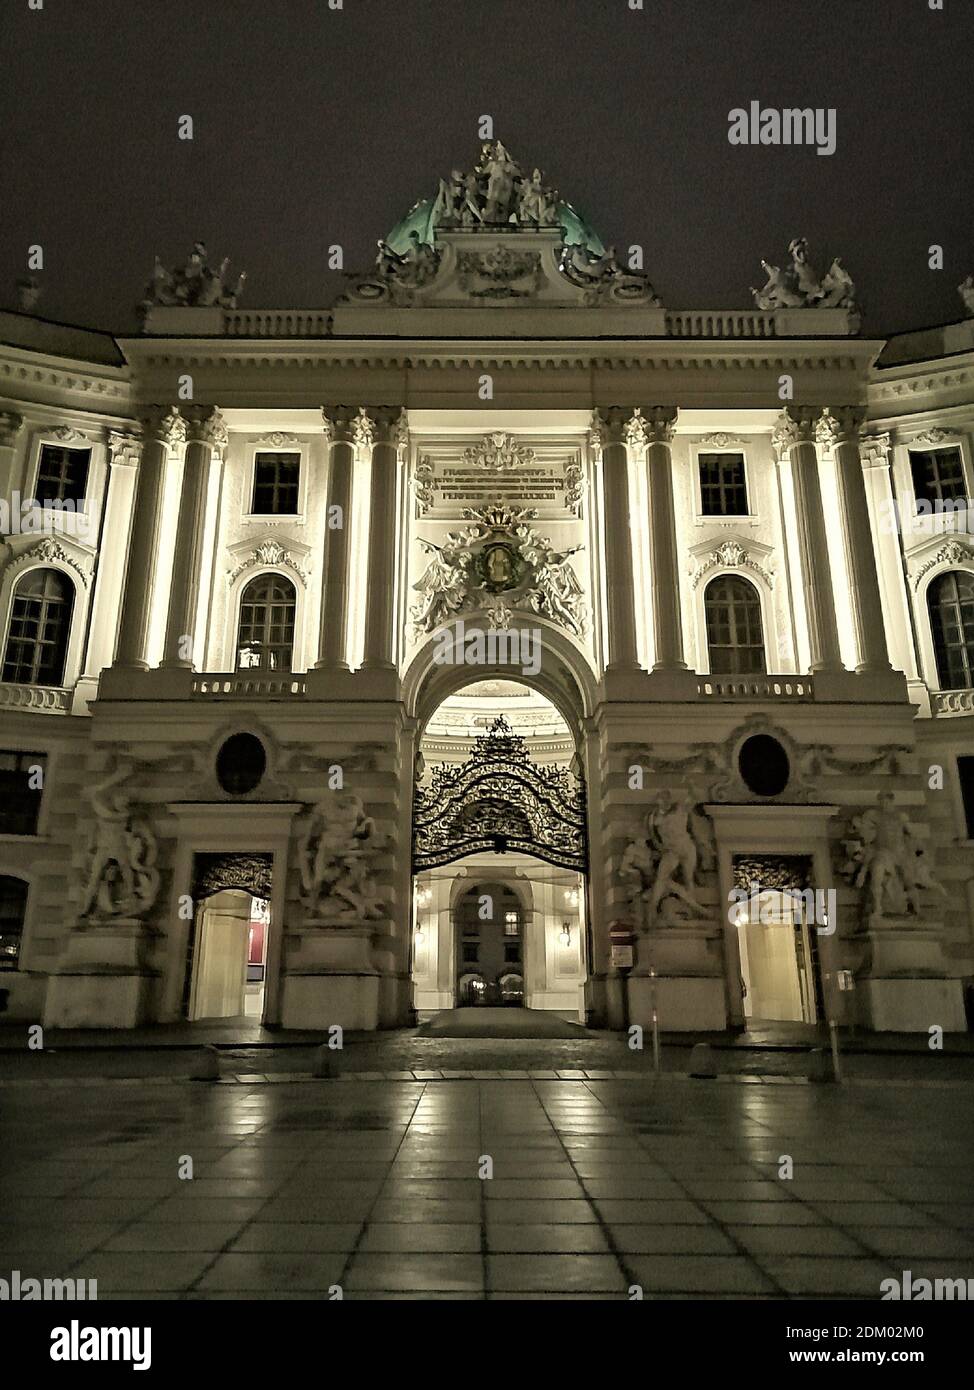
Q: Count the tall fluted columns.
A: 8